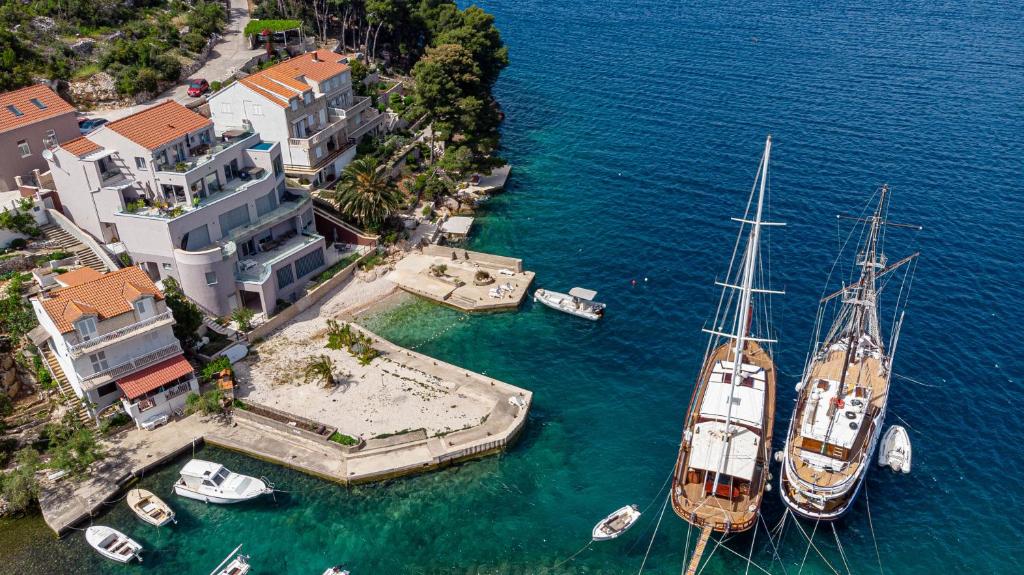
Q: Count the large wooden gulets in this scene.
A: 2